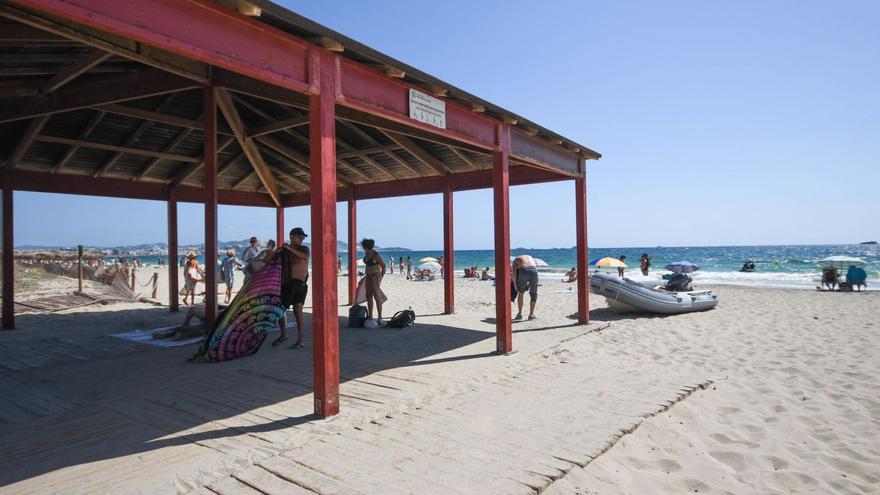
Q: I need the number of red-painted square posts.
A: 9